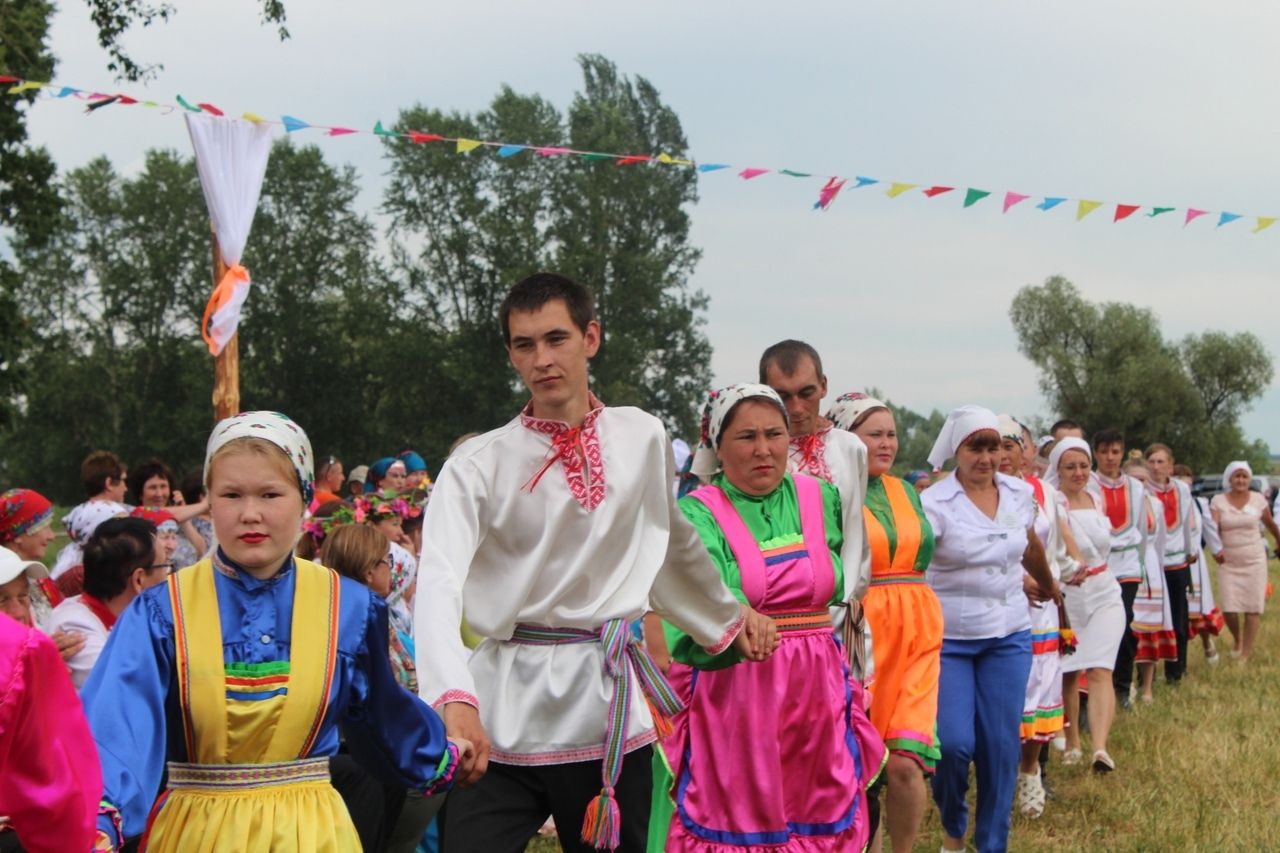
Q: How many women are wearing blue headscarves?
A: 2